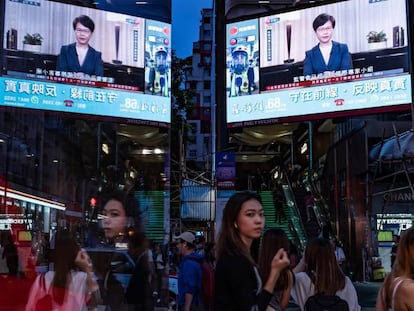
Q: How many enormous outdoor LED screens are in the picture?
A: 2